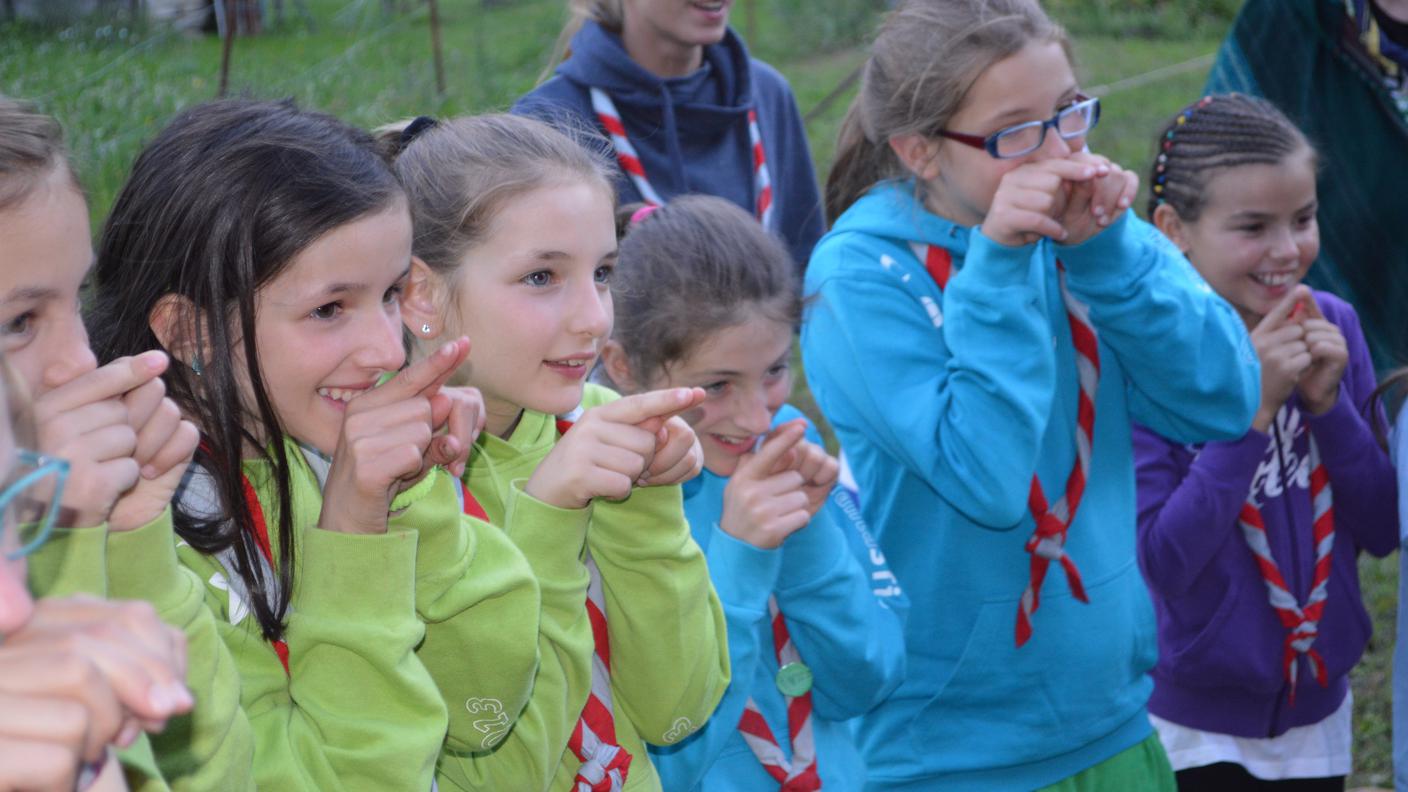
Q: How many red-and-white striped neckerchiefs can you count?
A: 6